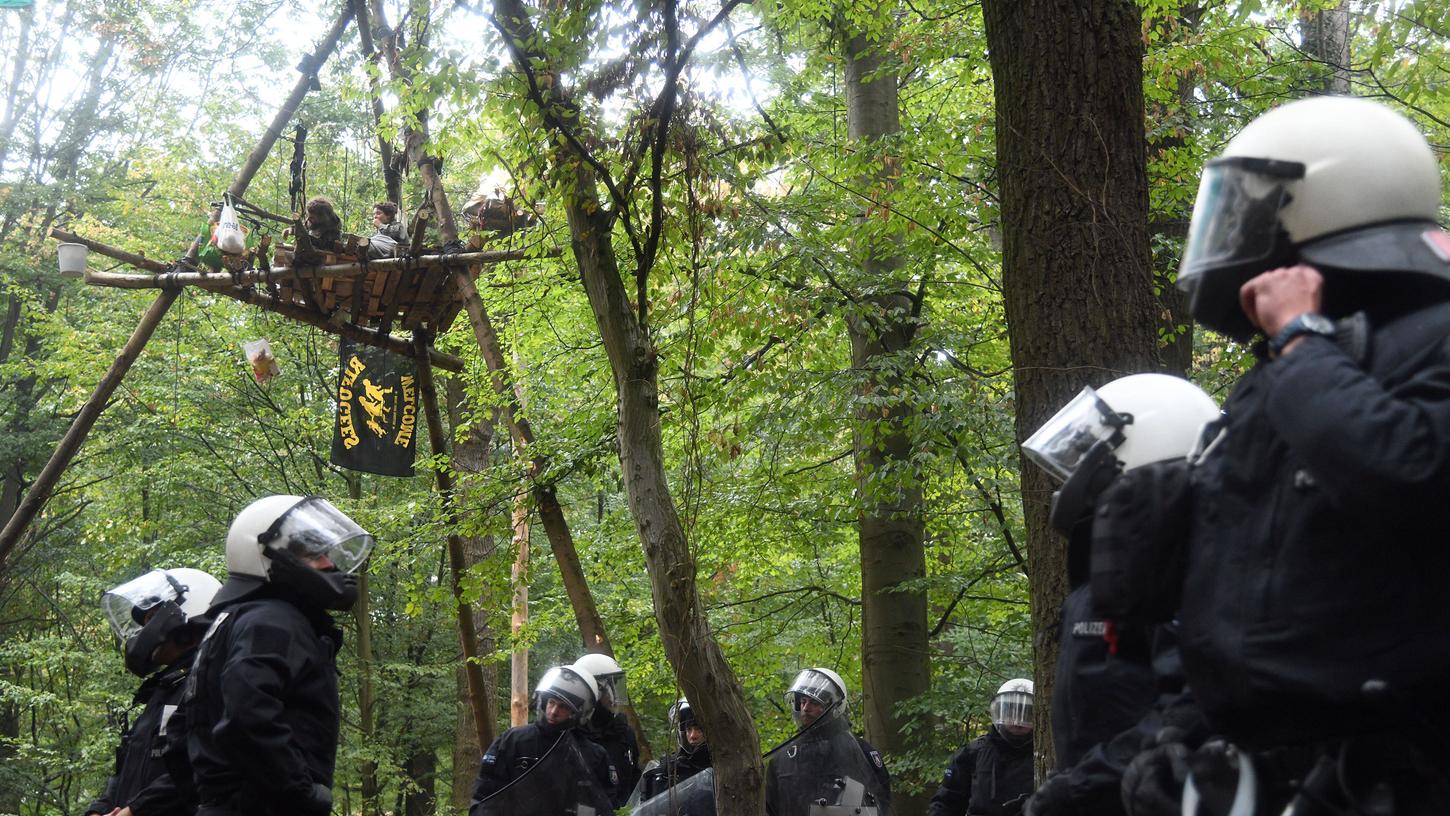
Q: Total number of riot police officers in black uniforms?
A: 9